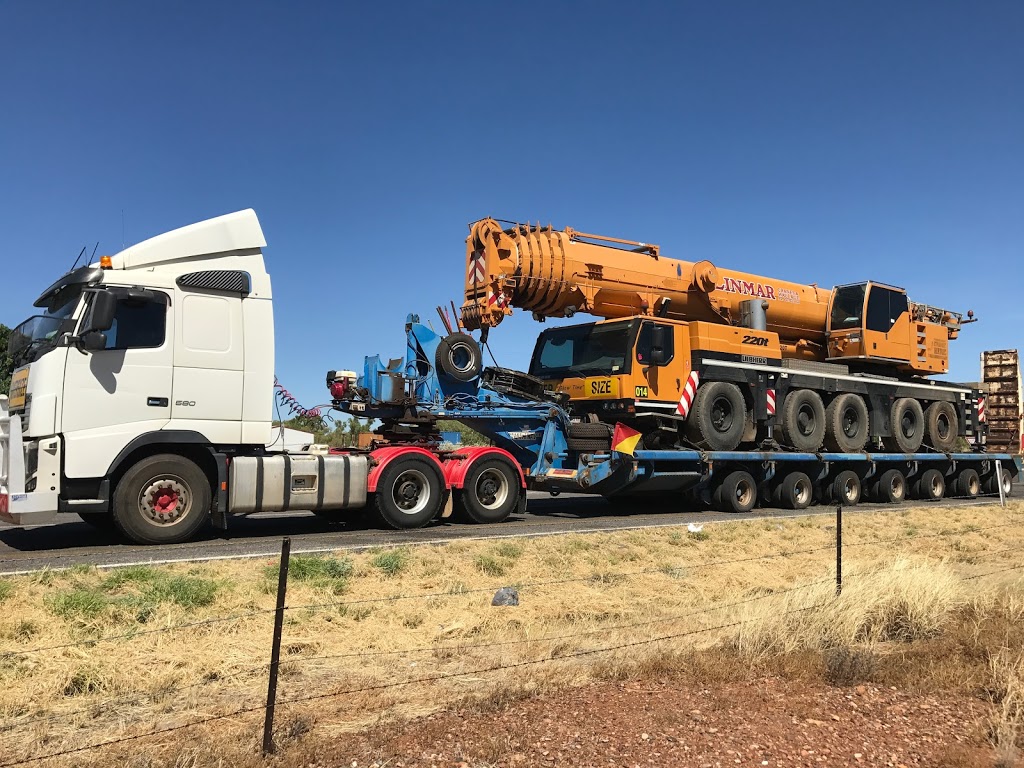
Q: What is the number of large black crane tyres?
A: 5